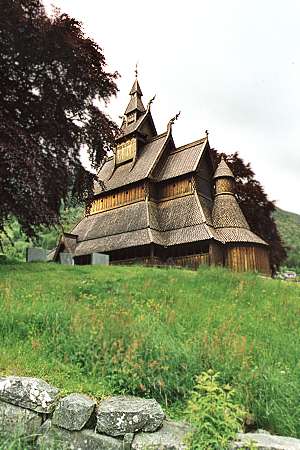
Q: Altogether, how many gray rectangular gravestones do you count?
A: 3